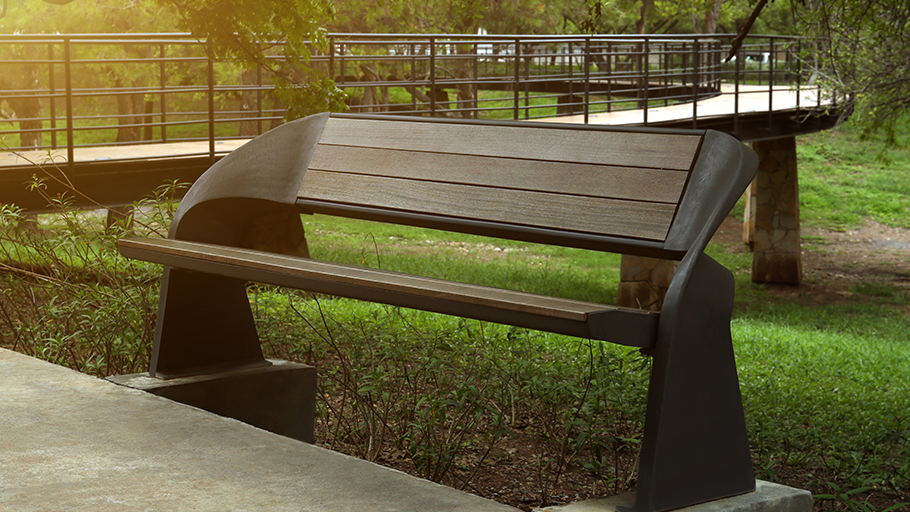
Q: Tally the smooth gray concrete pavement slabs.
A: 1